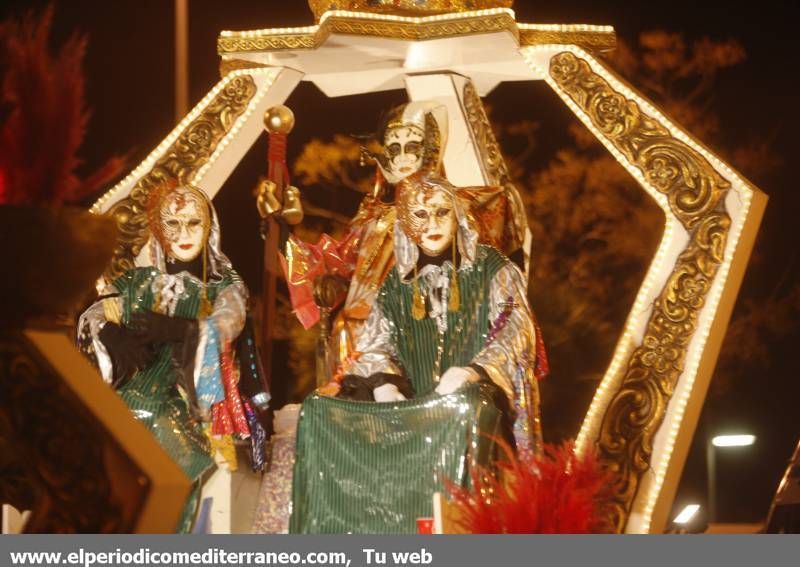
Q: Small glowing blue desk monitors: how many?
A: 0